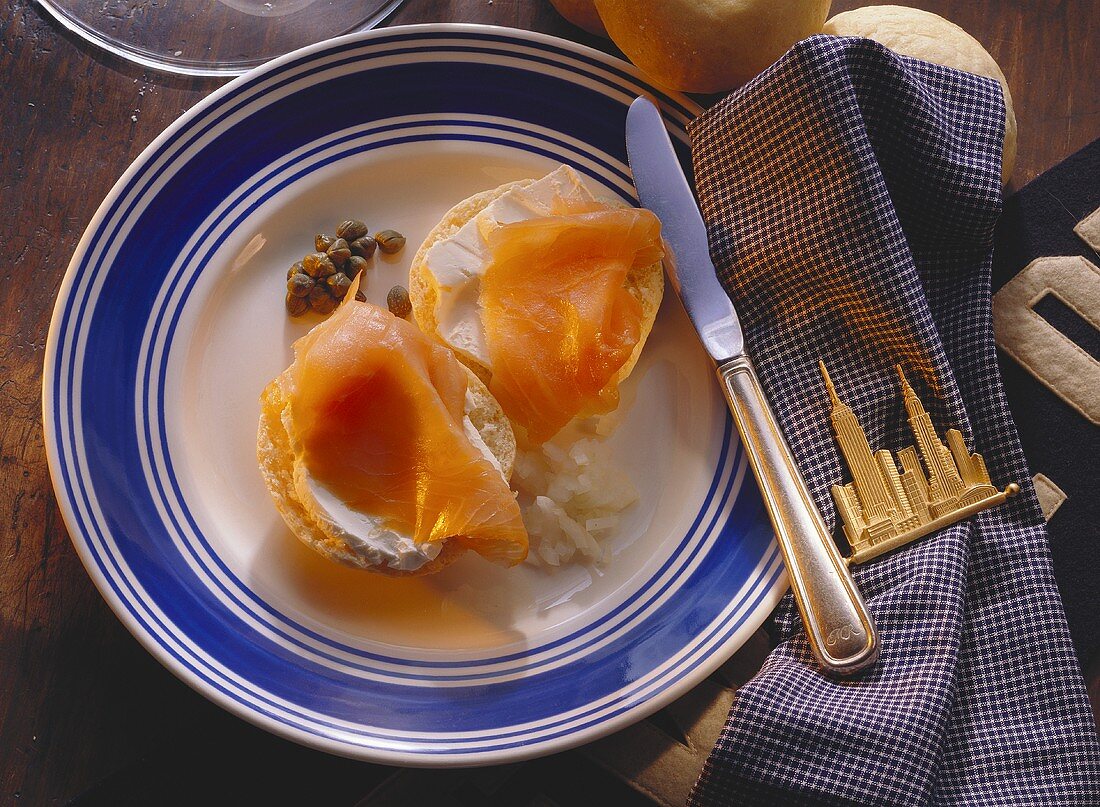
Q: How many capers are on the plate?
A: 14